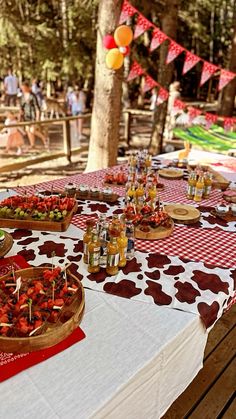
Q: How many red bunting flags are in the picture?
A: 14